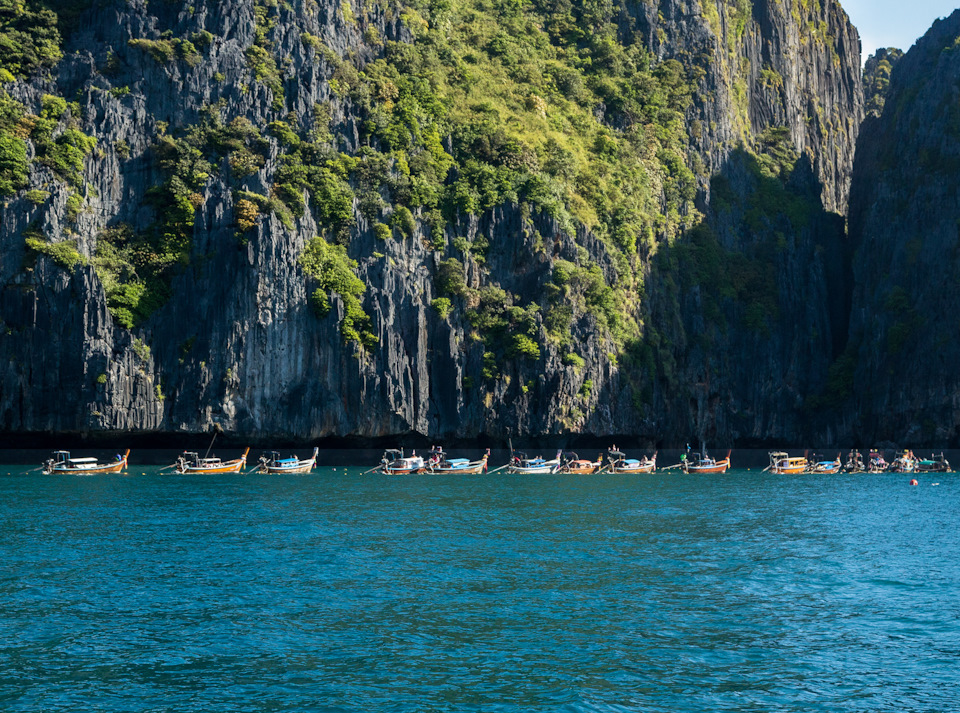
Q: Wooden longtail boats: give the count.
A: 15